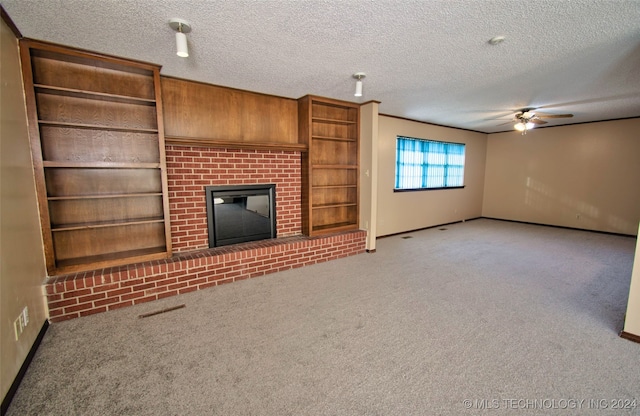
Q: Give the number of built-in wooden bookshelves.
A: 2